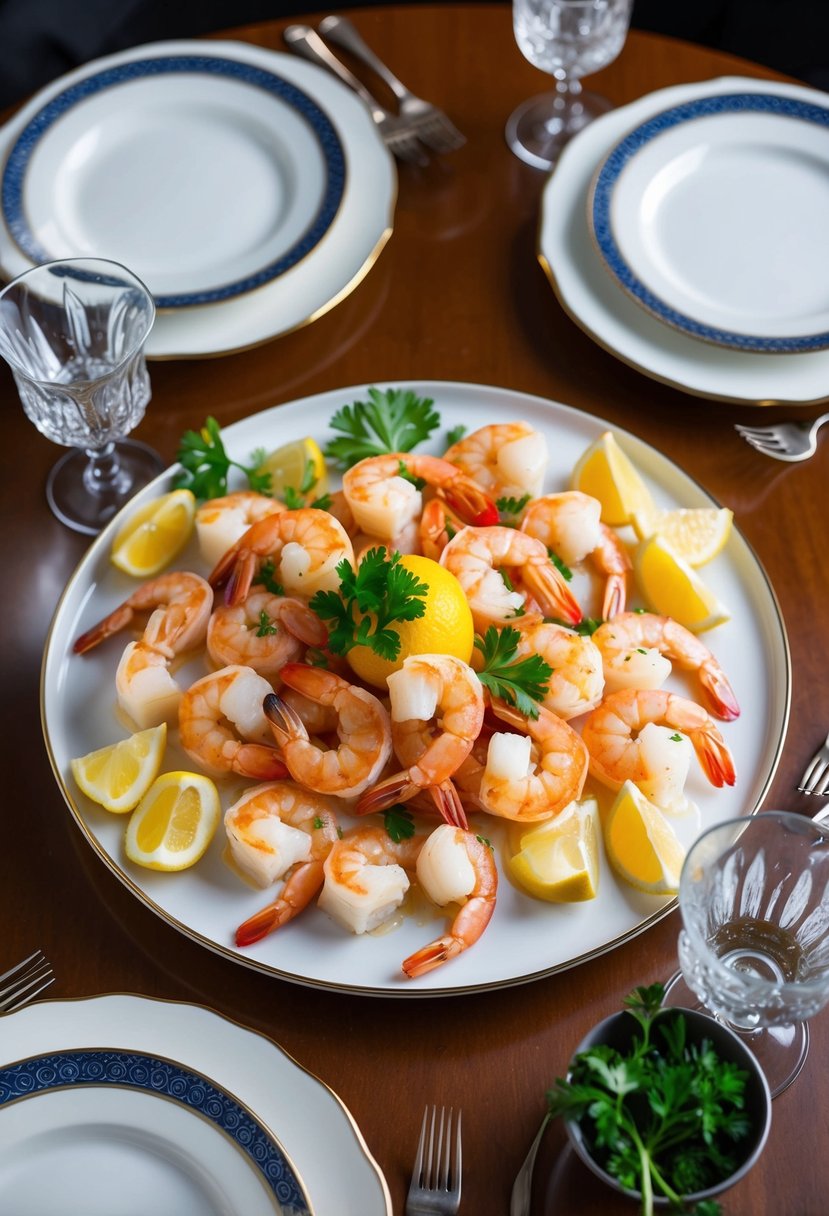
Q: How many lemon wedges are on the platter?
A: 9